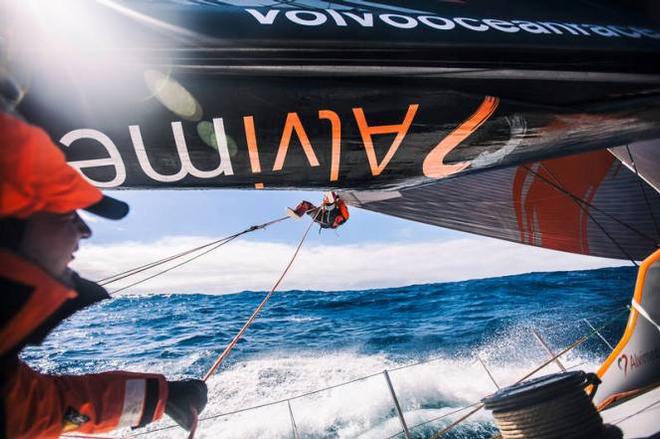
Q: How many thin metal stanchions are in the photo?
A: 5